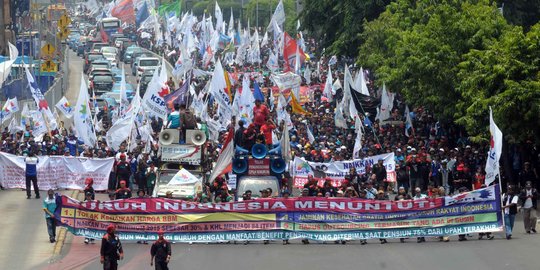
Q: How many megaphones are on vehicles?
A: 7